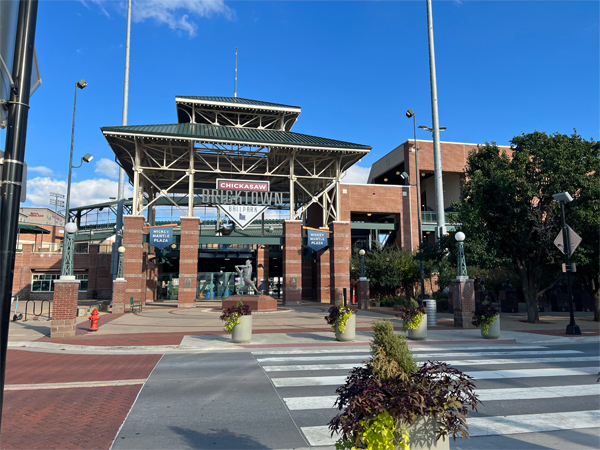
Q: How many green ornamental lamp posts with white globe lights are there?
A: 4